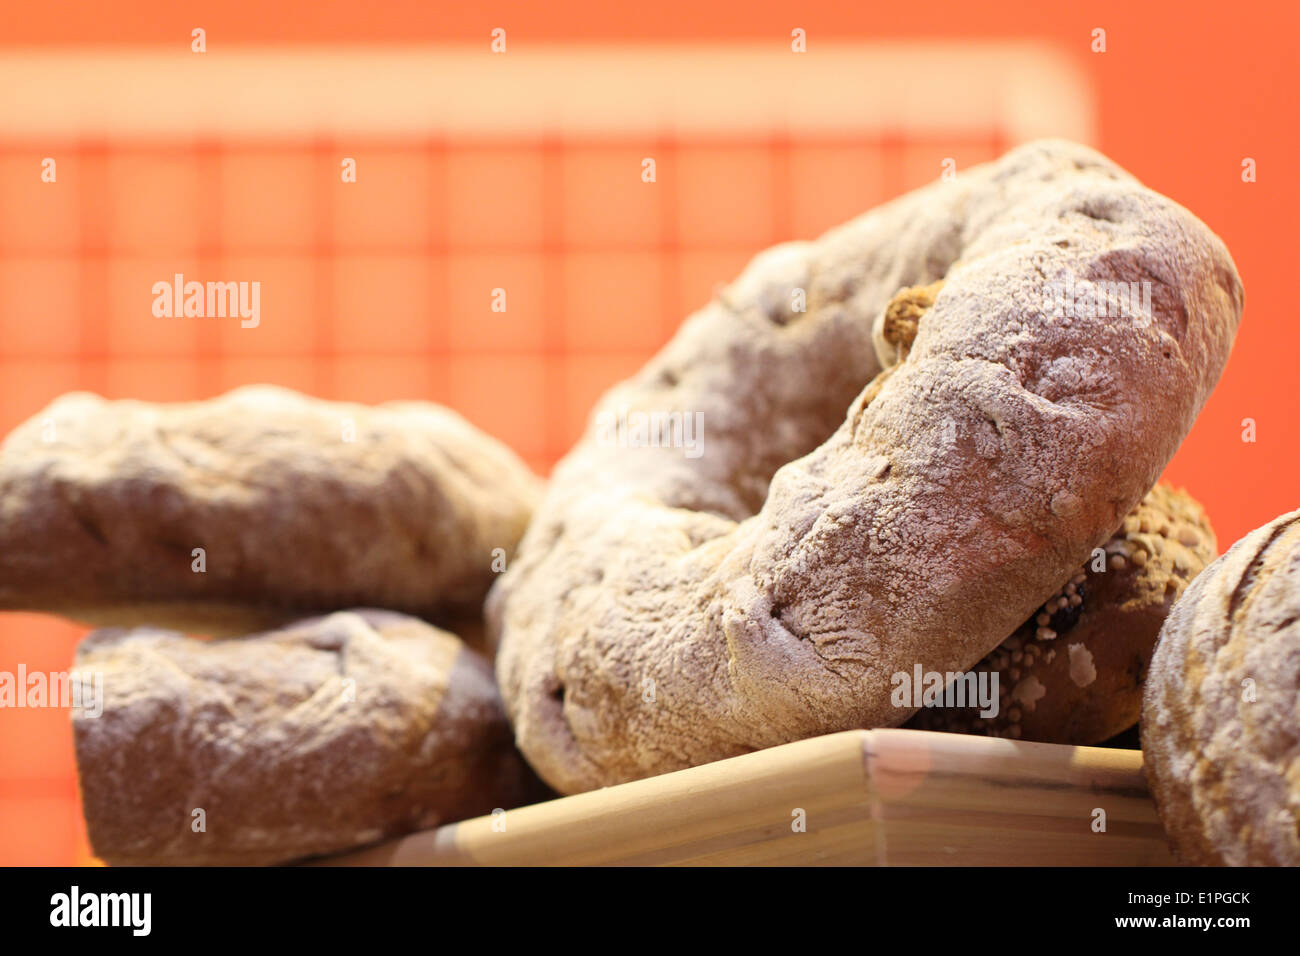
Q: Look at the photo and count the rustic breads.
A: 5